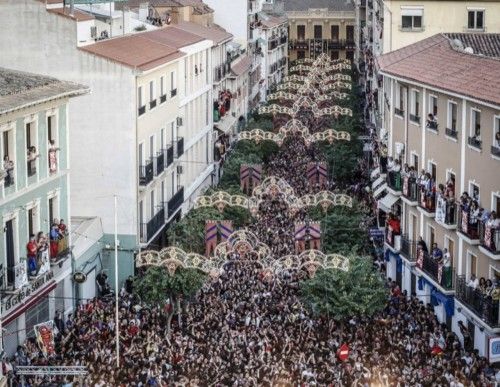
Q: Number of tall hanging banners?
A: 4